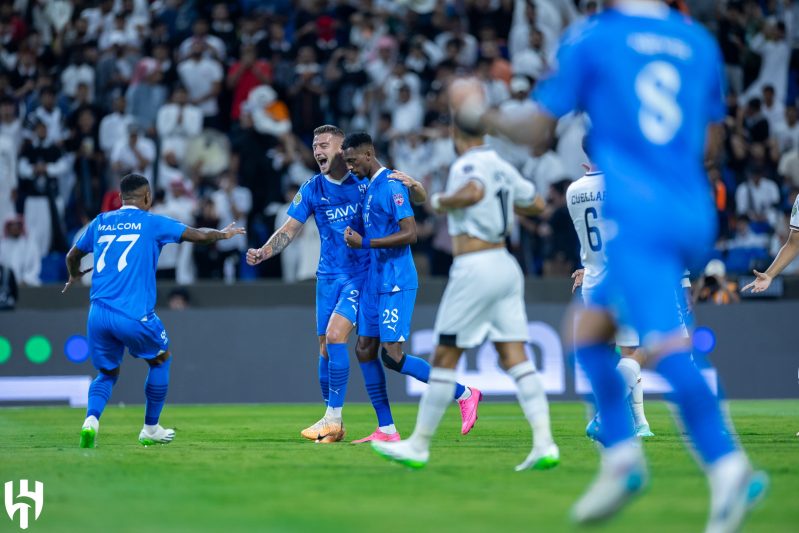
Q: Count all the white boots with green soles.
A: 4